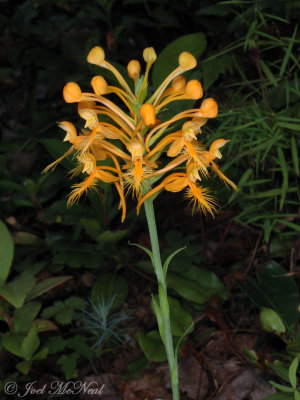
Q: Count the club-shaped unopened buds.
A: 10